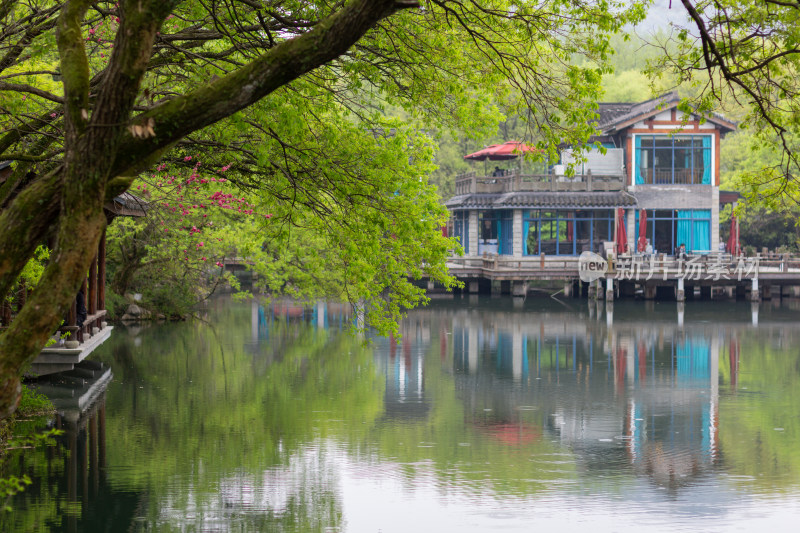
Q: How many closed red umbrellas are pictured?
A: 3